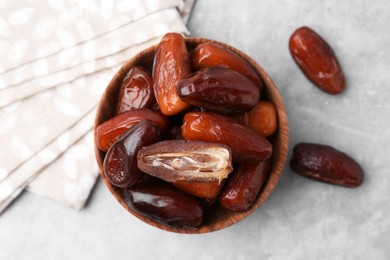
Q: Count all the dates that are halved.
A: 1